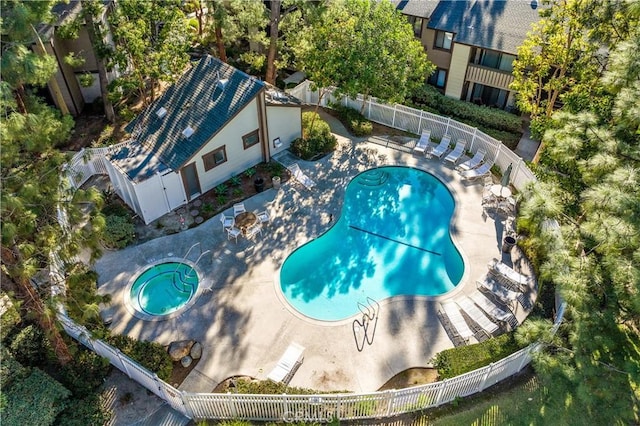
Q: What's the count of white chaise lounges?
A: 12